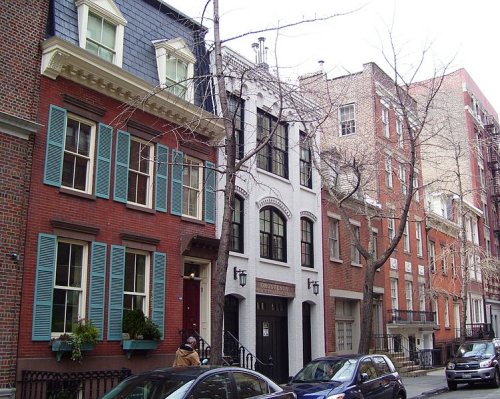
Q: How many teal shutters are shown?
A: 10